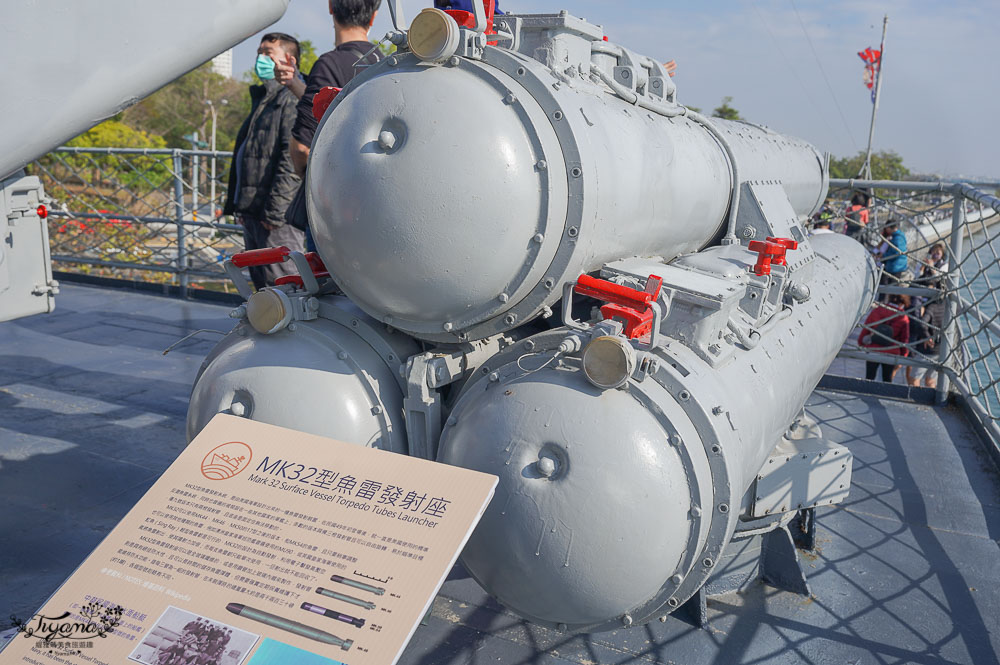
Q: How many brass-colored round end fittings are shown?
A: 3